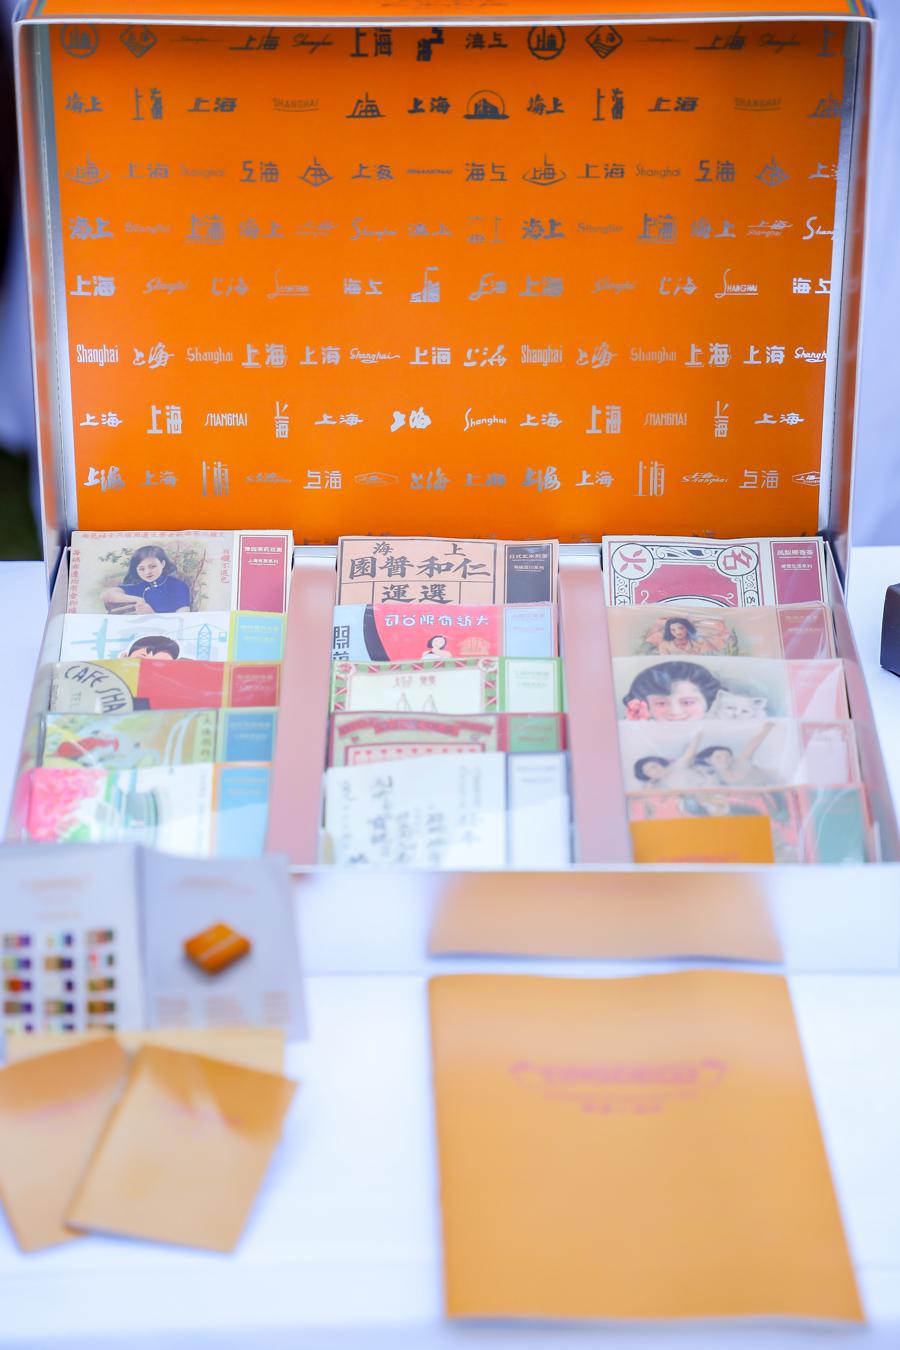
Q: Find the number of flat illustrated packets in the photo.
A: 15